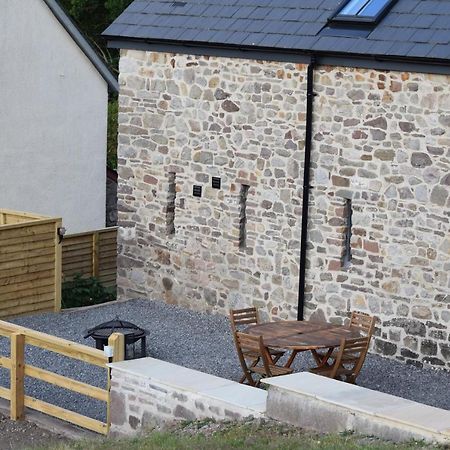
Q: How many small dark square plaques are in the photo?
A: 2